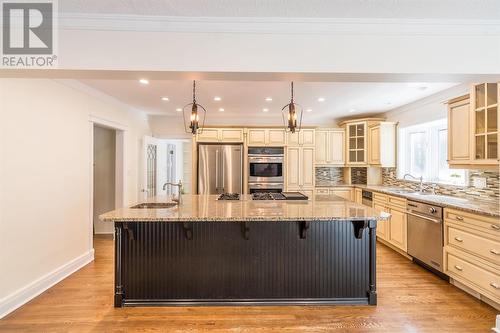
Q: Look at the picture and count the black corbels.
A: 5